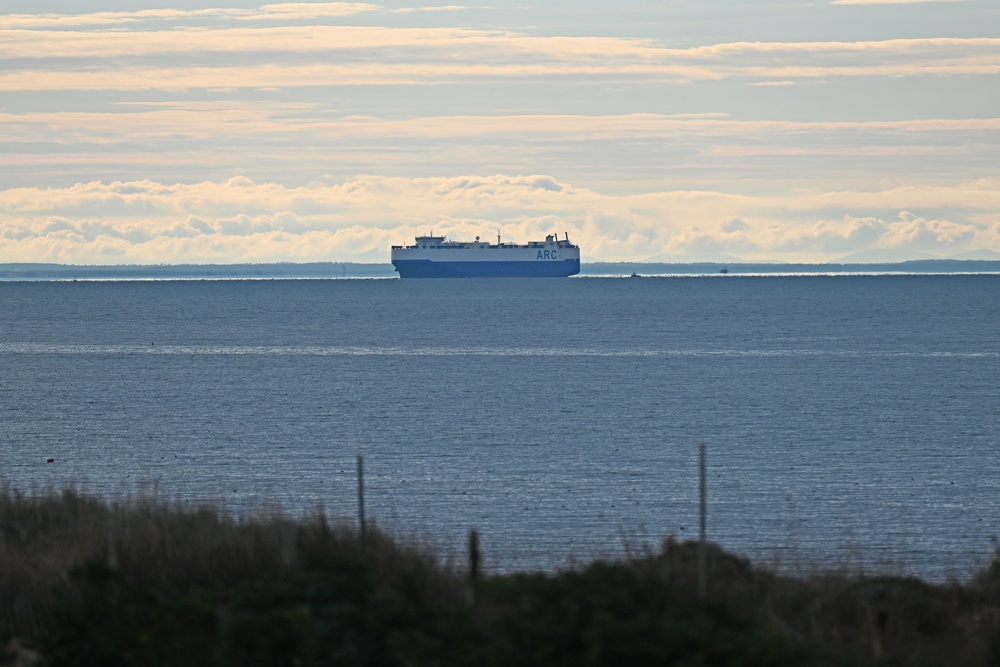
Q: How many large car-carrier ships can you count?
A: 1